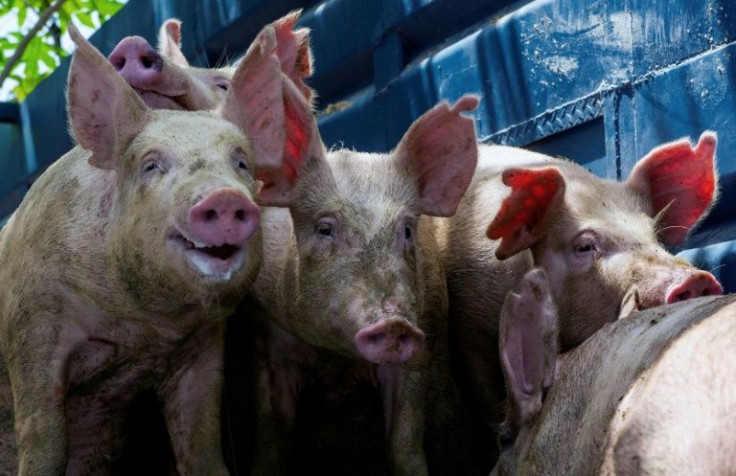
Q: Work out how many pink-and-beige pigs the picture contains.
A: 5